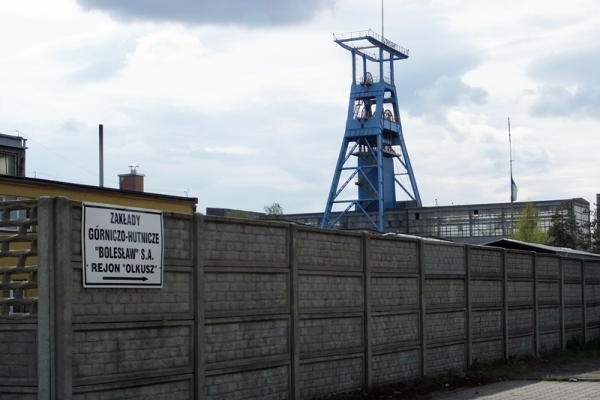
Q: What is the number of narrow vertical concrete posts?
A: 11